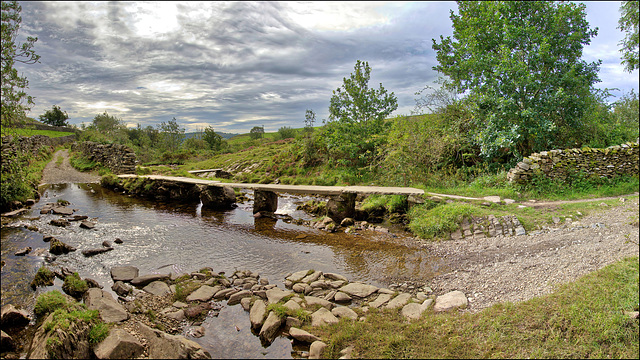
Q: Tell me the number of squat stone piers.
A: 3